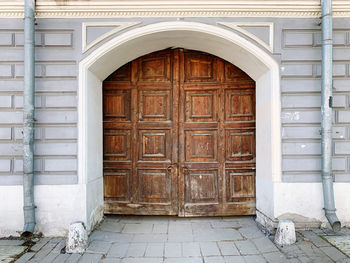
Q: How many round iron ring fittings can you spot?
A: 2